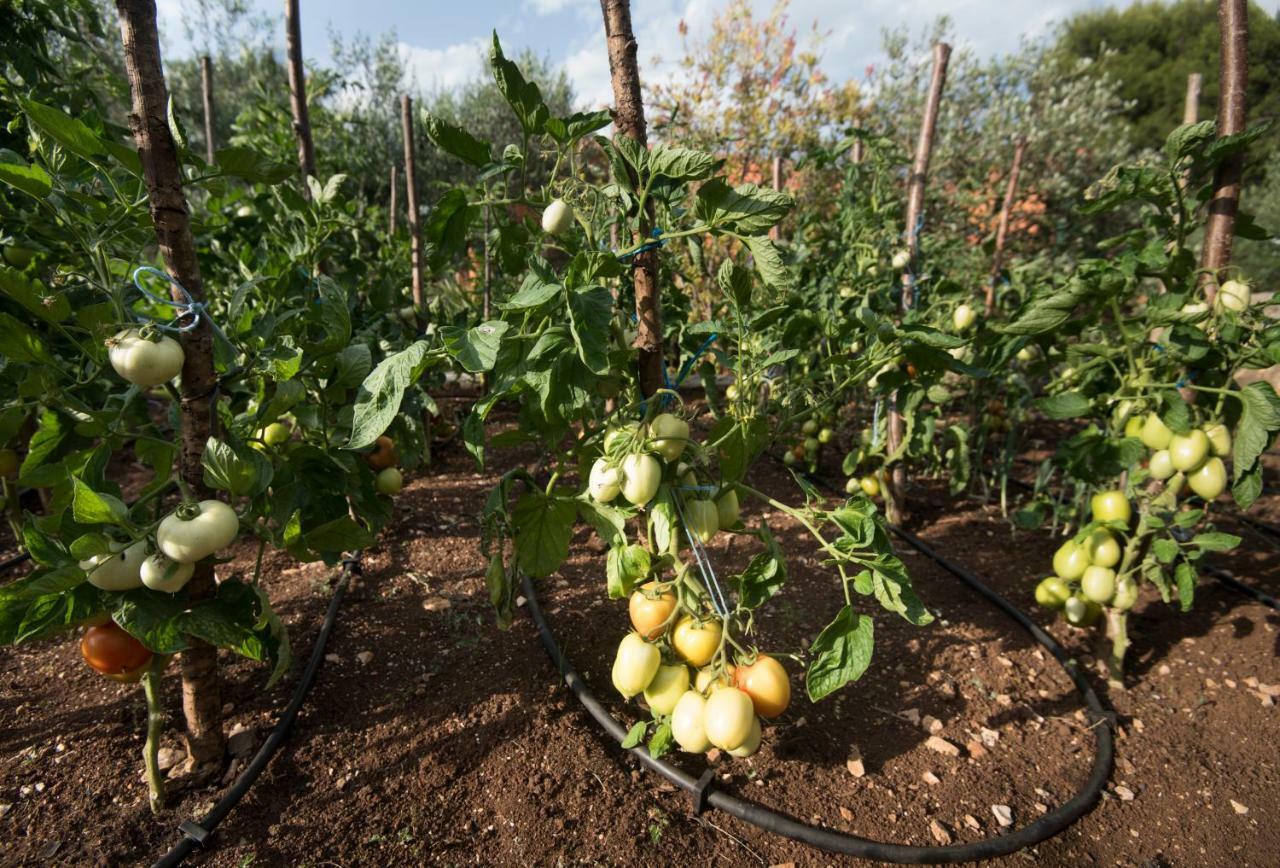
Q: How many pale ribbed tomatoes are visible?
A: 4